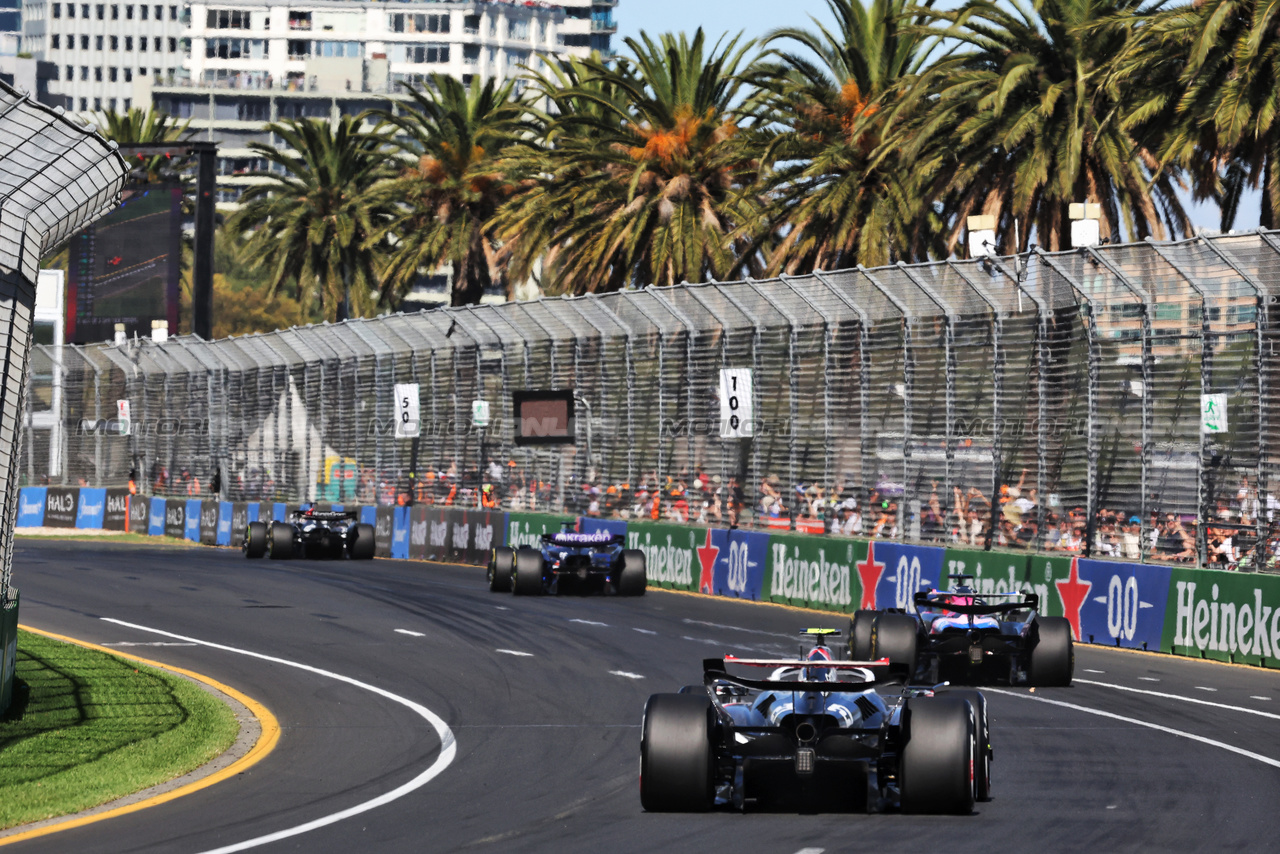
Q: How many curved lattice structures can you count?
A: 2